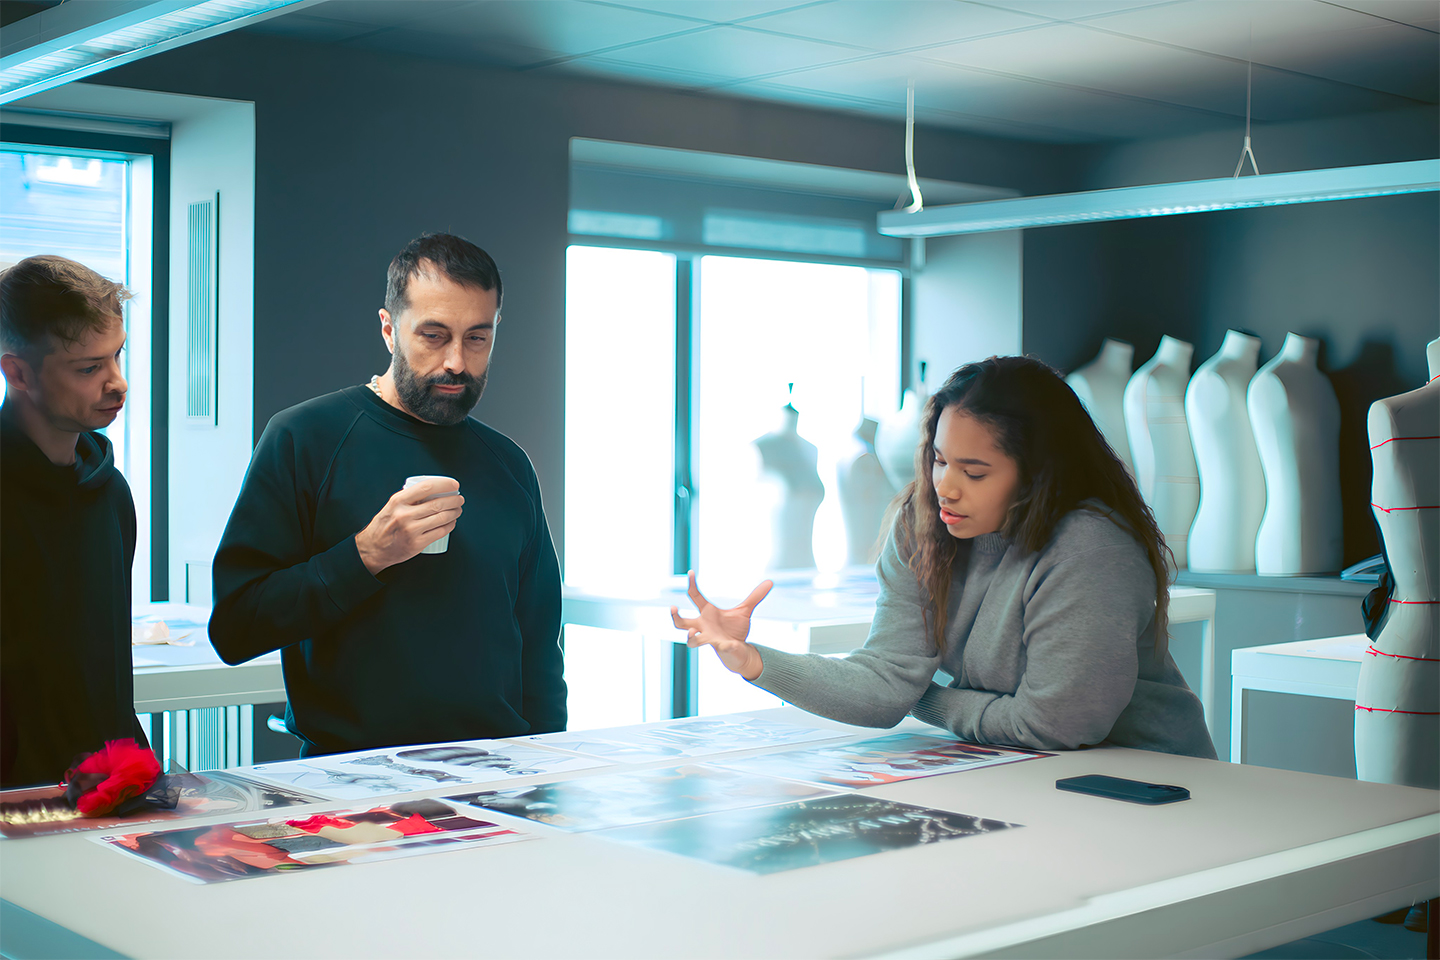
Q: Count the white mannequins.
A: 8